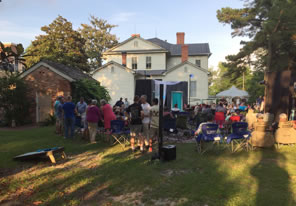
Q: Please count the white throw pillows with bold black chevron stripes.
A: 0